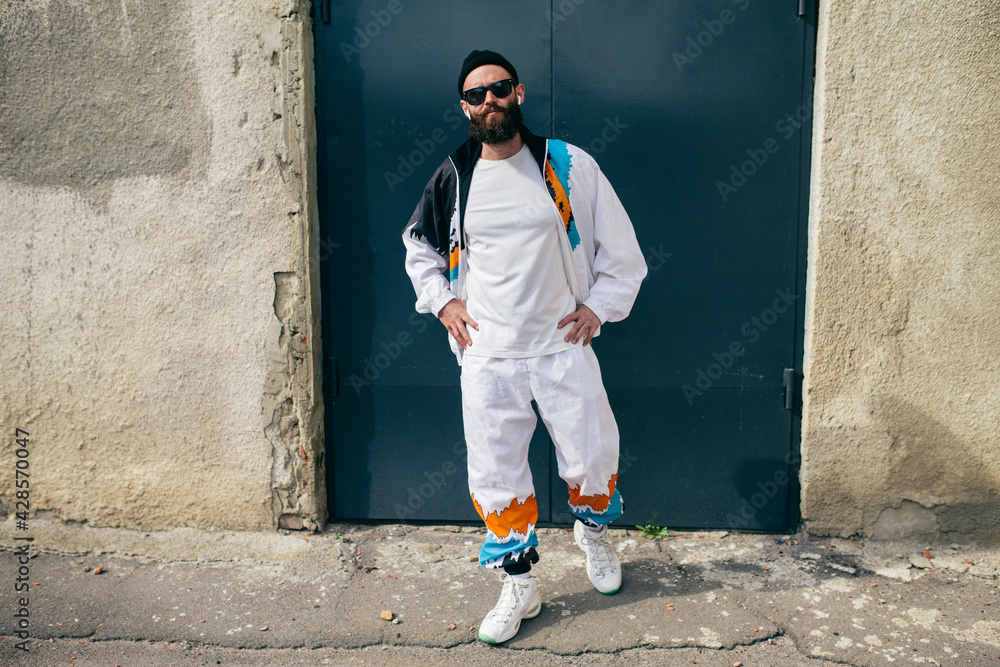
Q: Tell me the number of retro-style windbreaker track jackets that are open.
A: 1